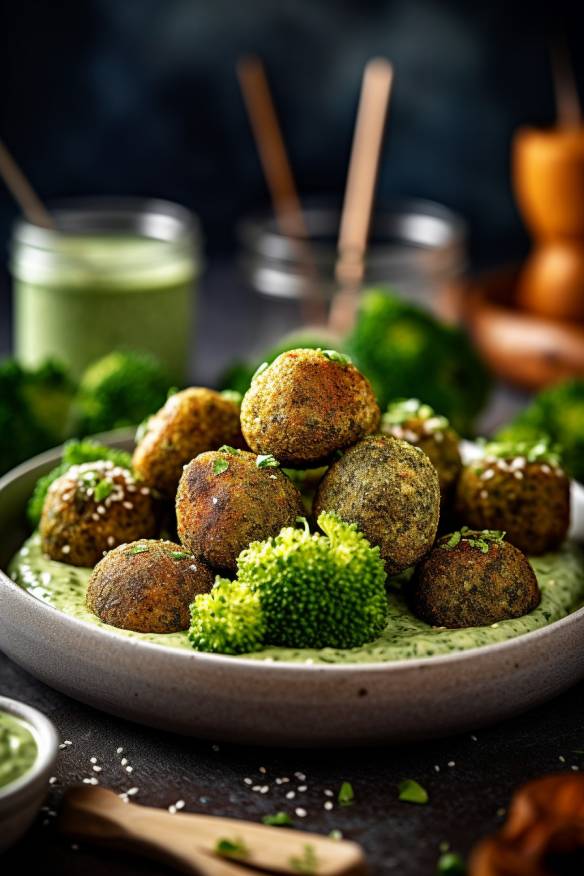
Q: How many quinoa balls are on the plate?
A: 9